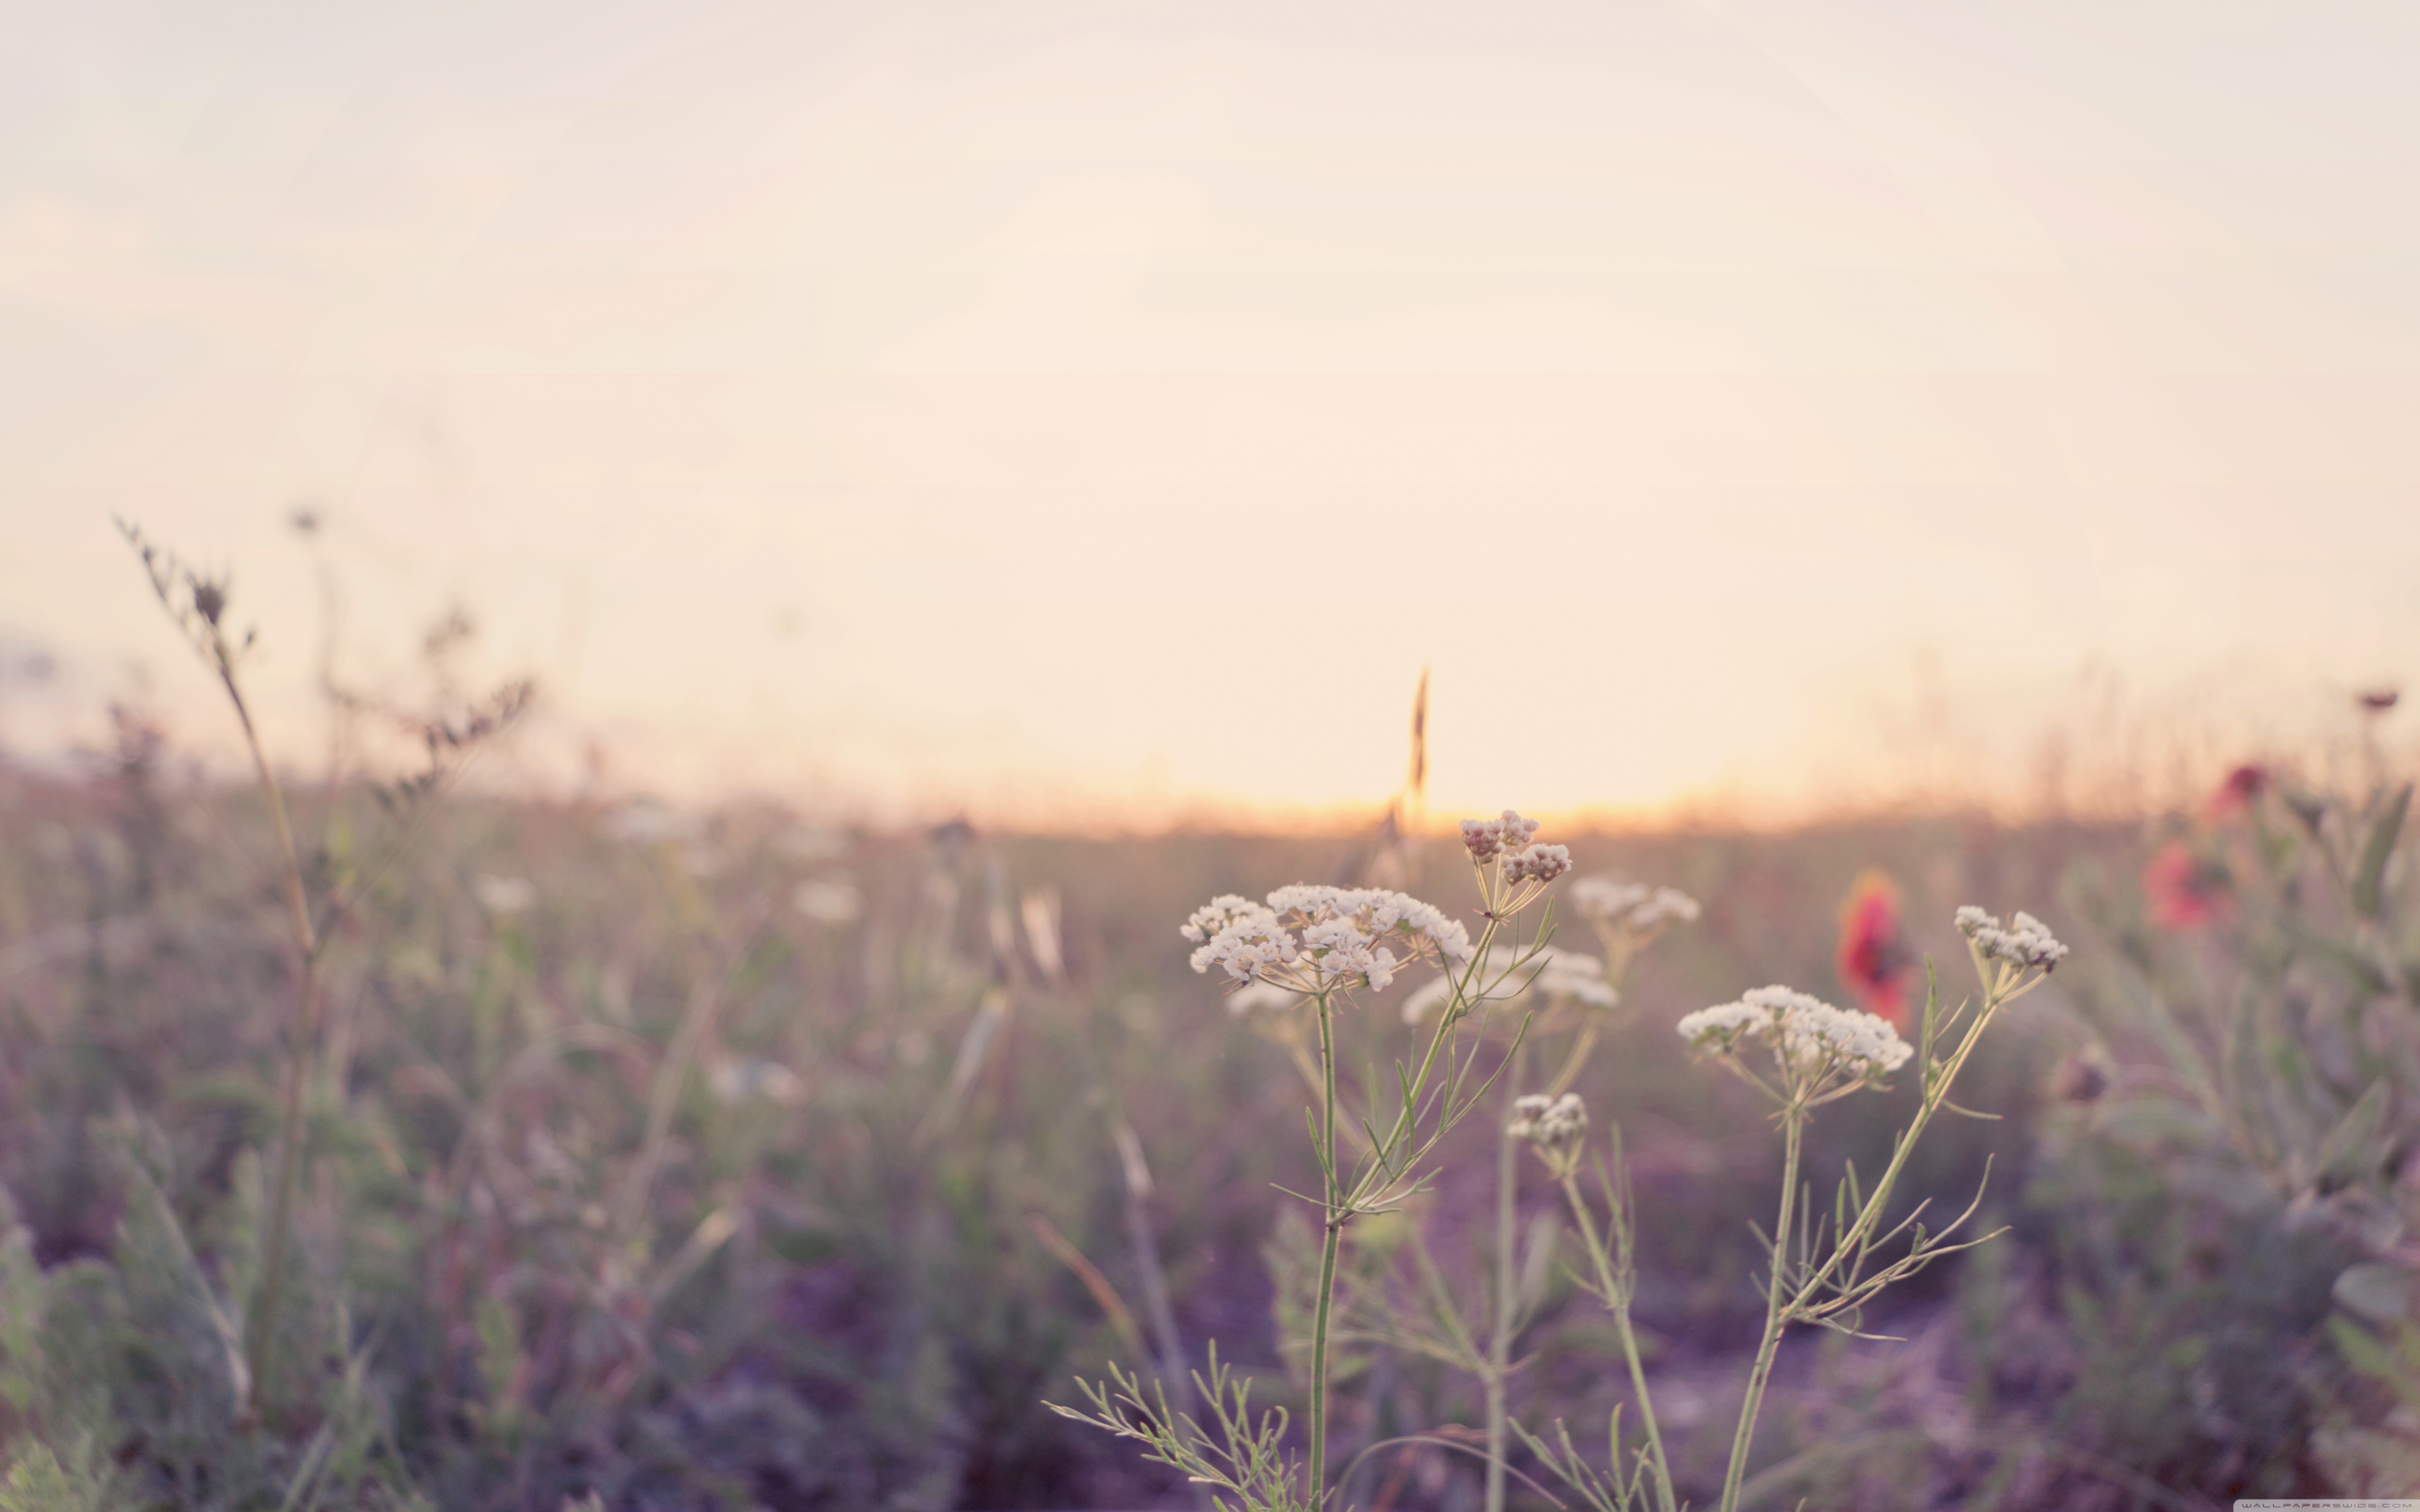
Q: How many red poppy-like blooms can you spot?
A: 3